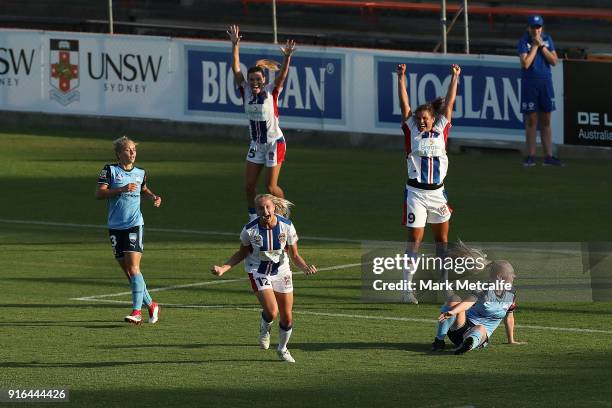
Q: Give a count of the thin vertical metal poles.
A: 4